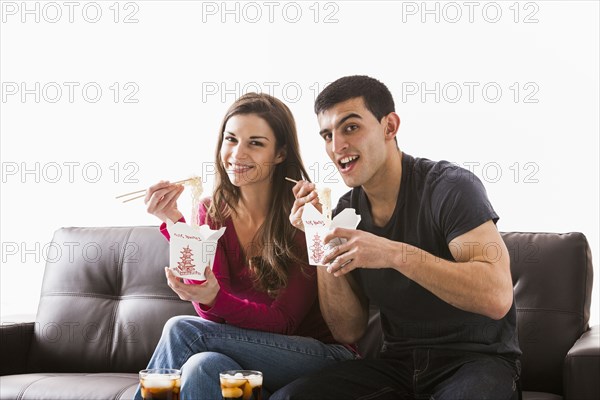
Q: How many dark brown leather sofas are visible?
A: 1